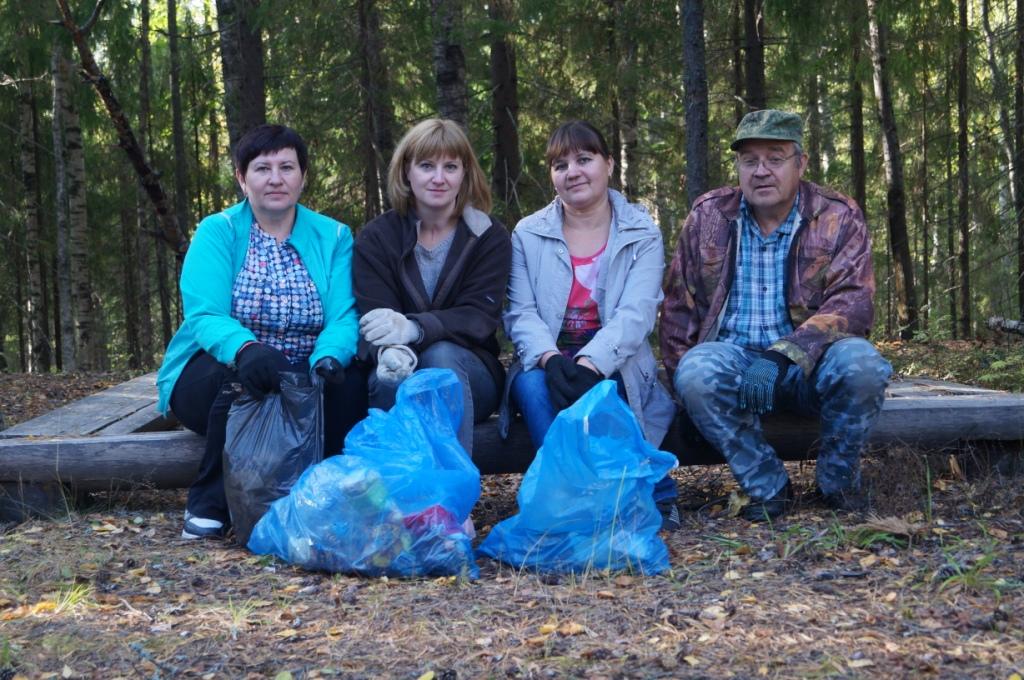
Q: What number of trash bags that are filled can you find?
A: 3